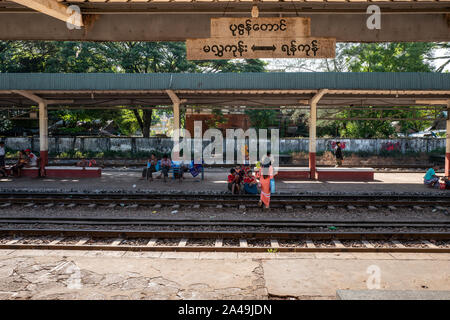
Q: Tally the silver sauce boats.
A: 0